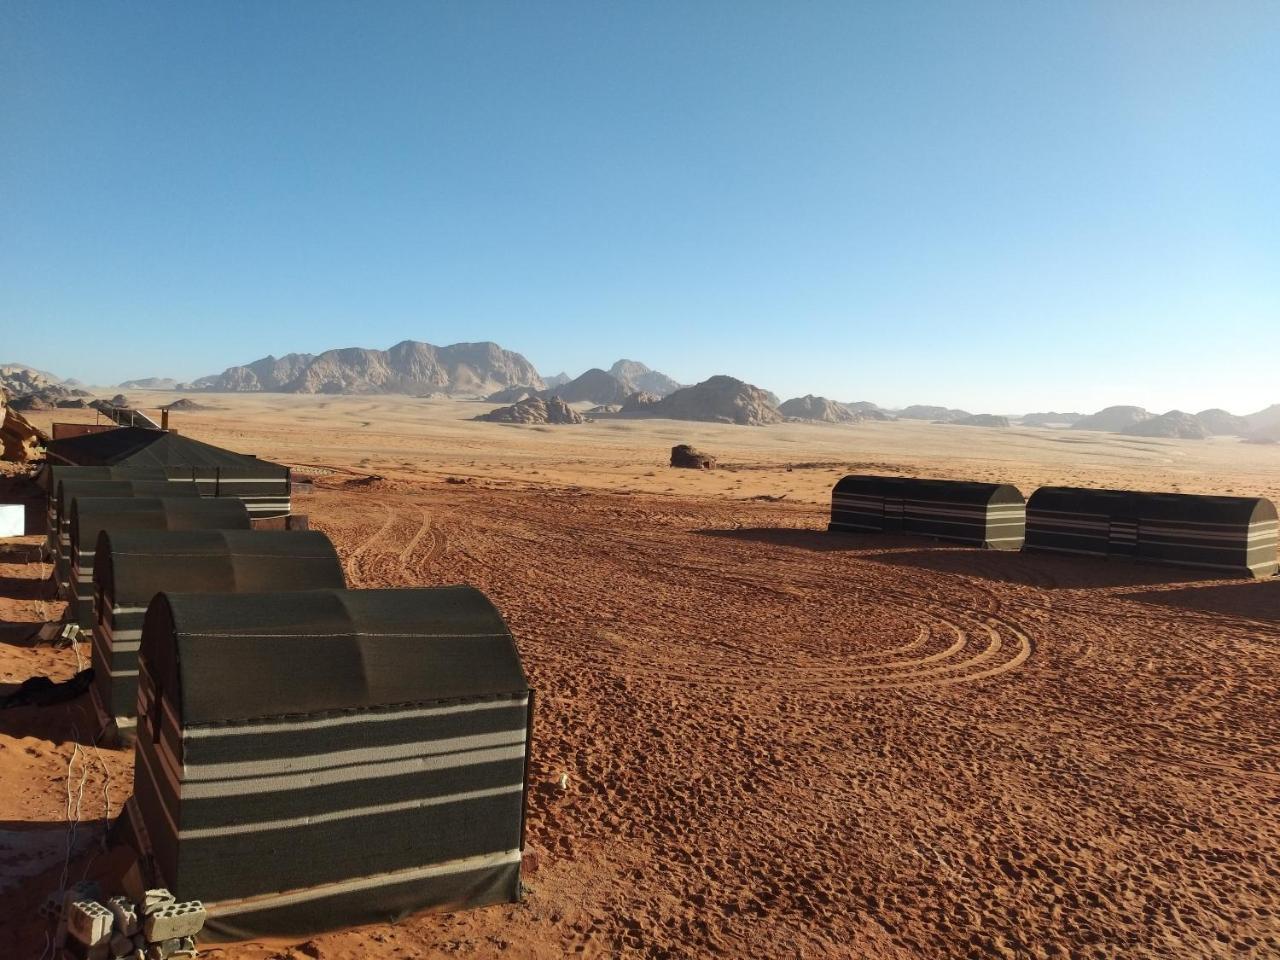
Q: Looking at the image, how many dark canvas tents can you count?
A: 8